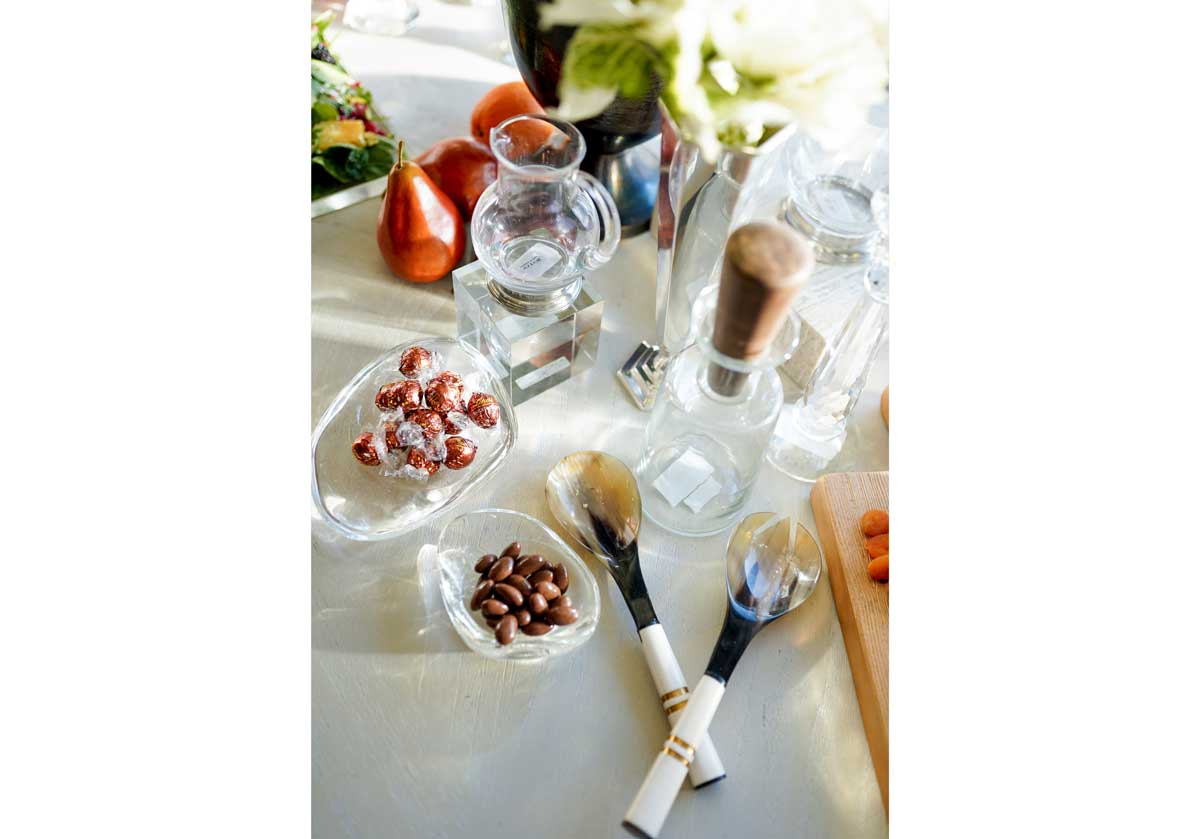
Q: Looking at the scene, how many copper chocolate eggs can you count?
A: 12